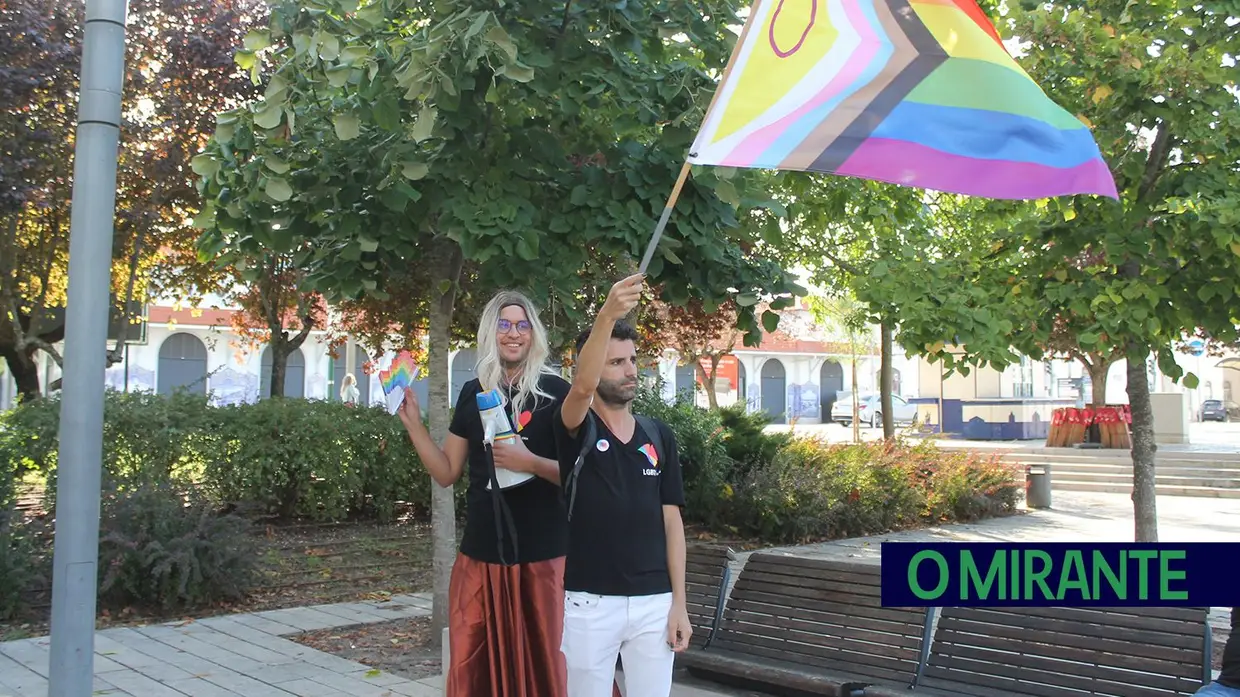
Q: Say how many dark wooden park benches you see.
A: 3